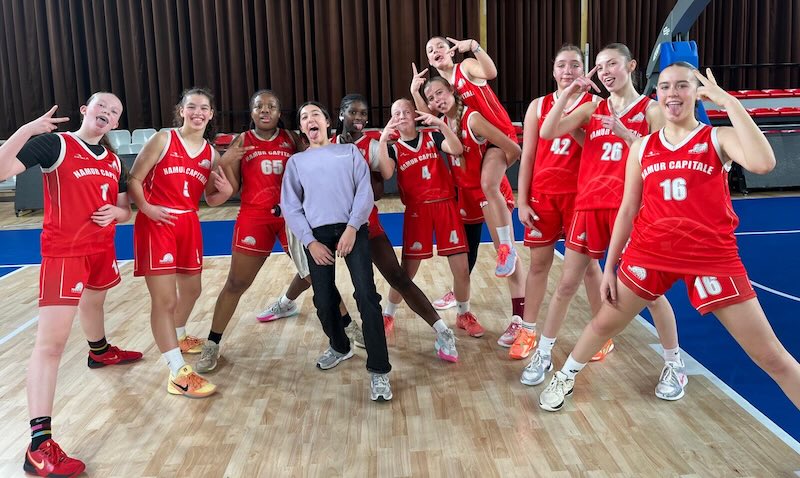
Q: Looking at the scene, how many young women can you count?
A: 11